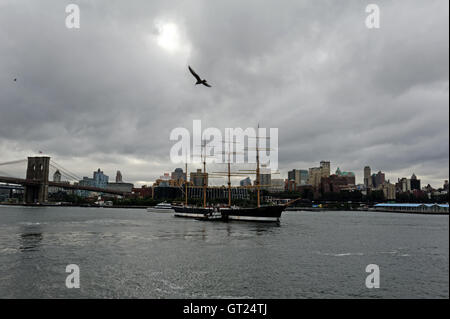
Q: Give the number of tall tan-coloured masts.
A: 4